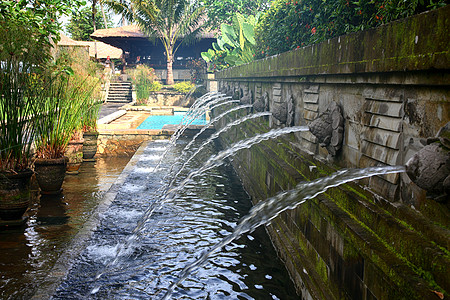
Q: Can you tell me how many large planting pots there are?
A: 4